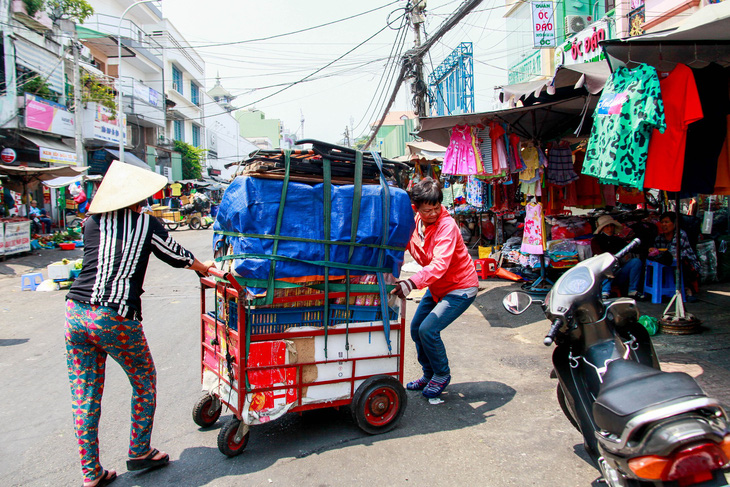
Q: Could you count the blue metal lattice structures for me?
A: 1